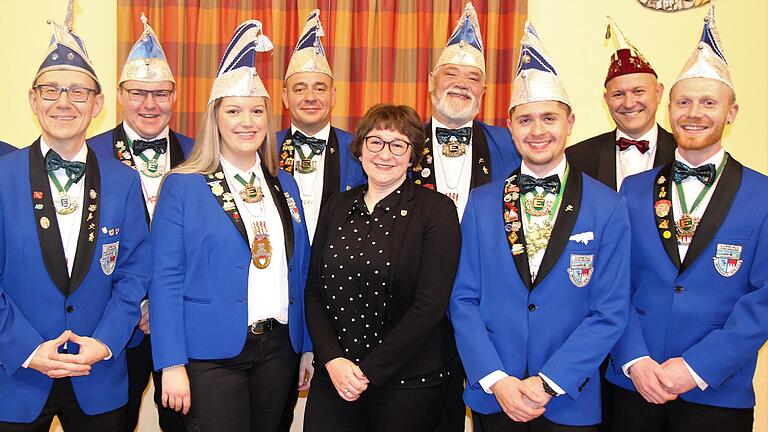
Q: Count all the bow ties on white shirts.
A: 7